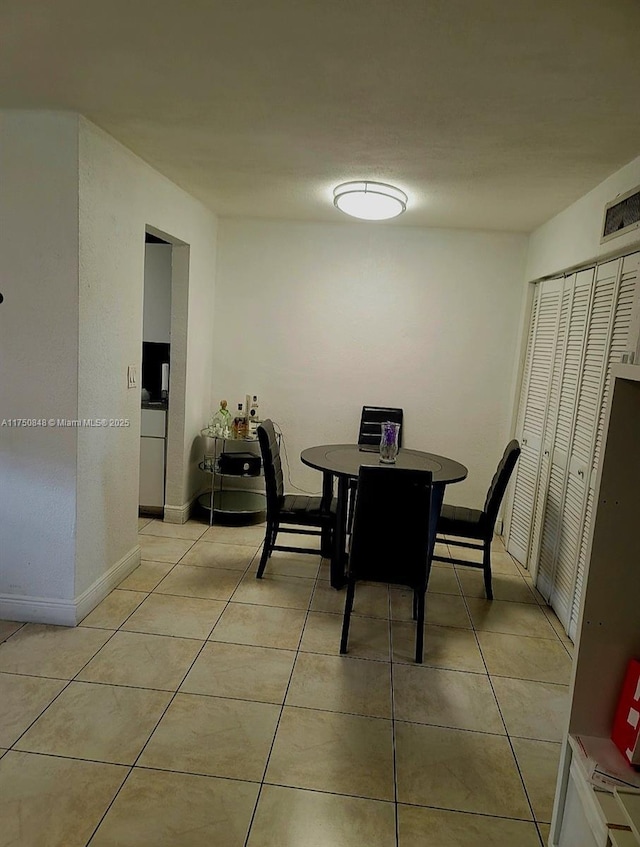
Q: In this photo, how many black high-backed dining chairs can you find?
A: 4